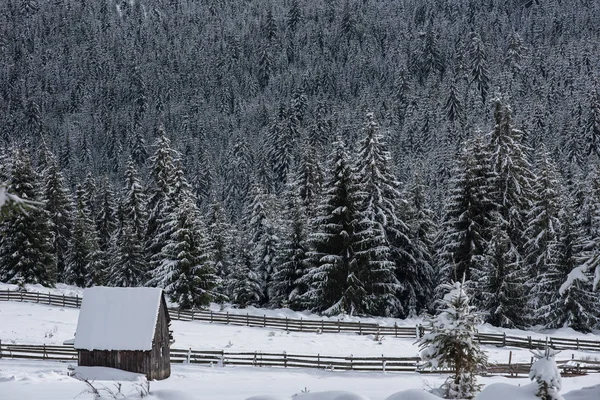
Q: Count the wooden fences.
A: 2